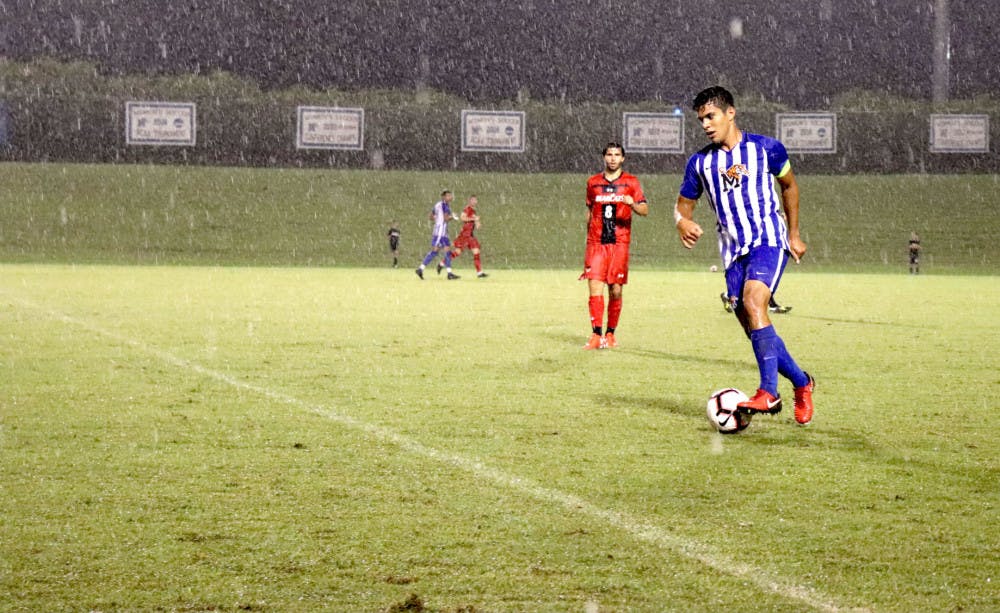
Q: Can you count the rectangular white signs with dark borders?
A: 6